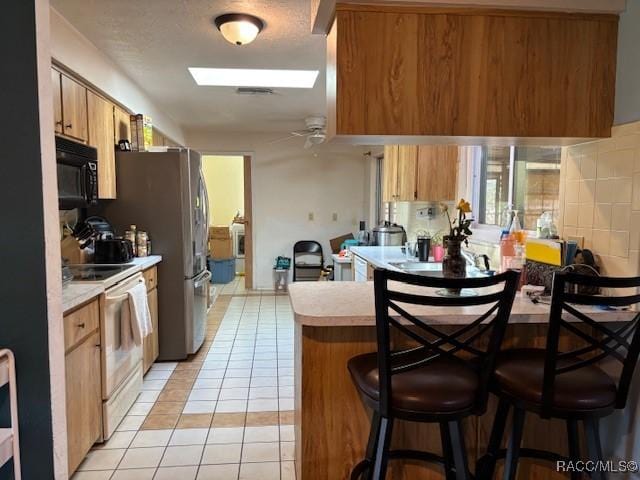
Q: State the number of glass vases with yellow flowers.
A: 1